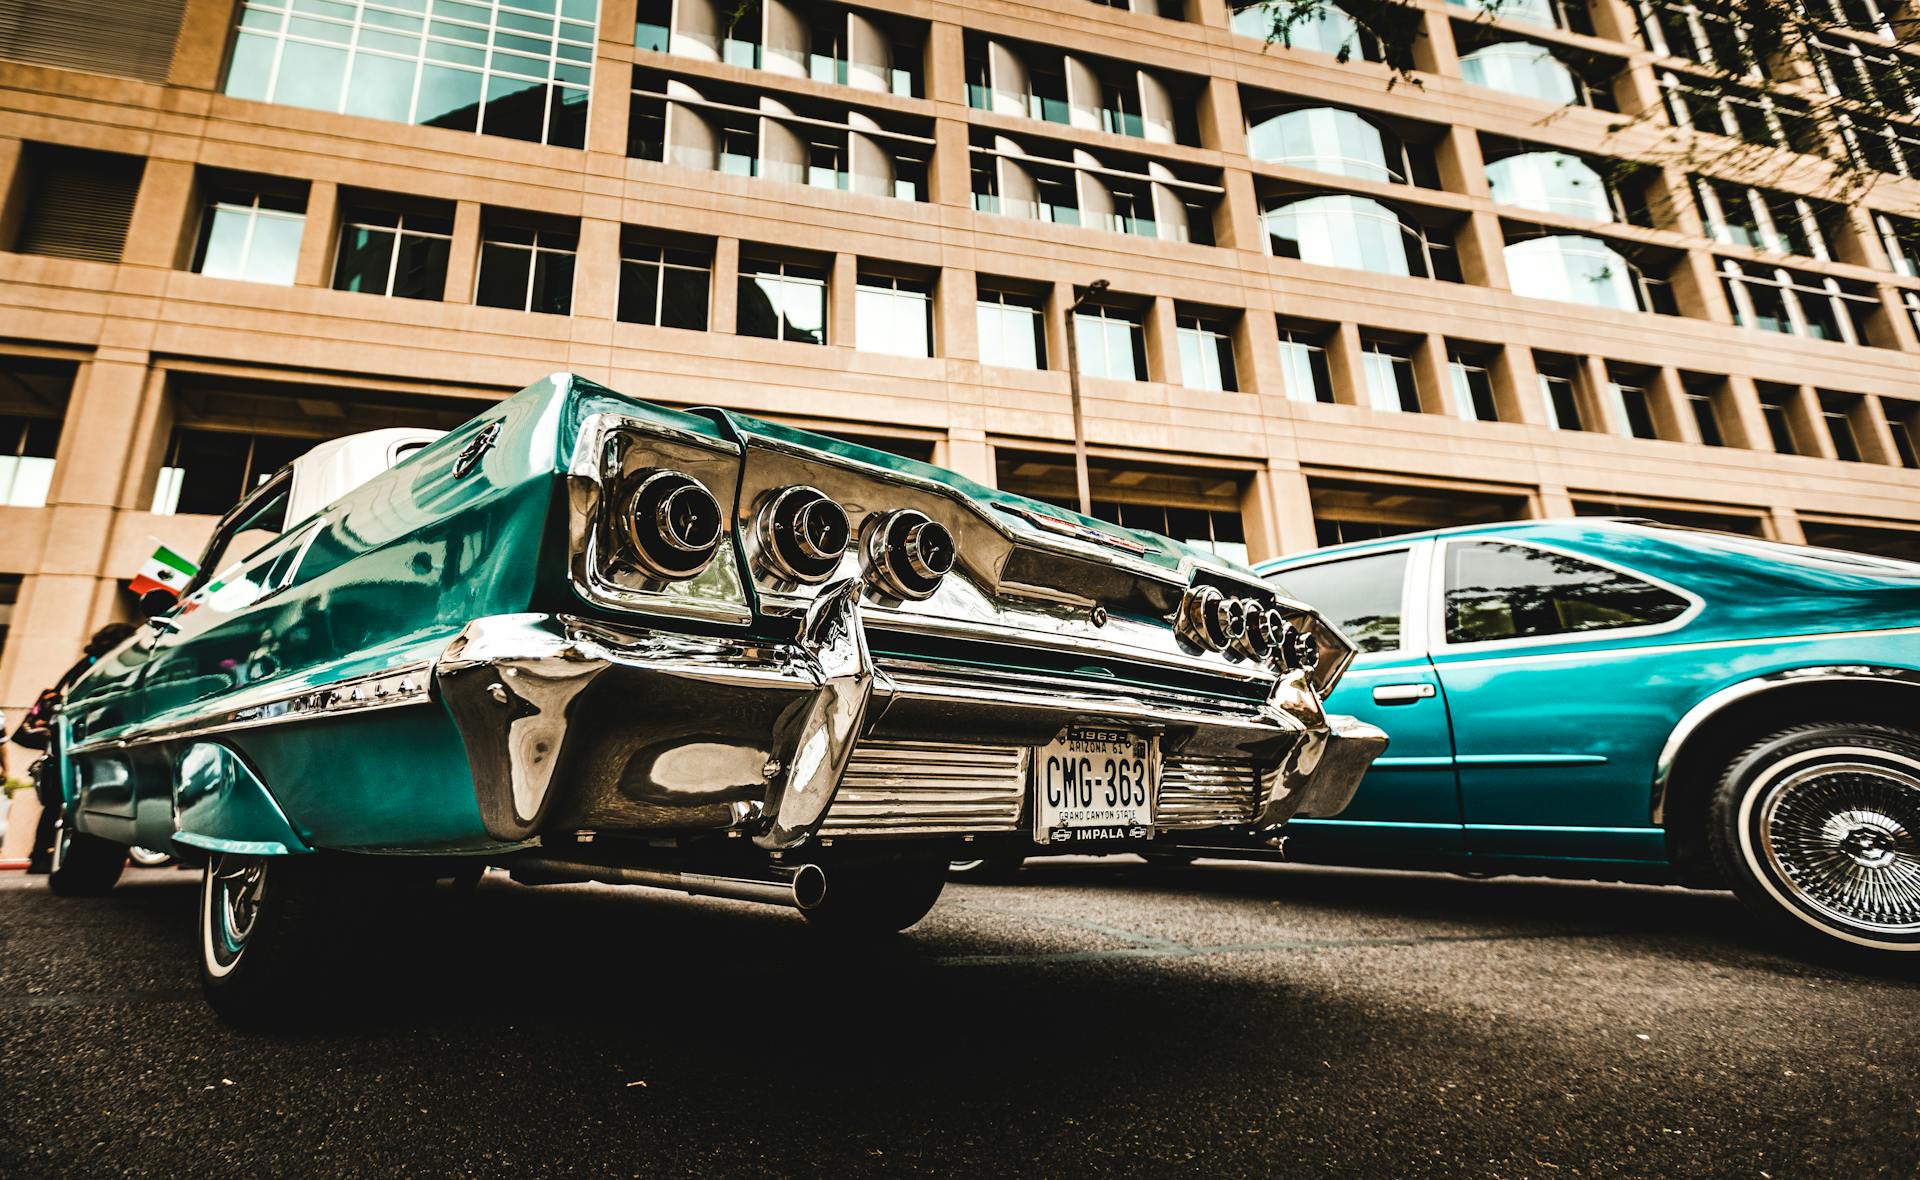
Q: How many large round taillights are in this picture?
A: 6